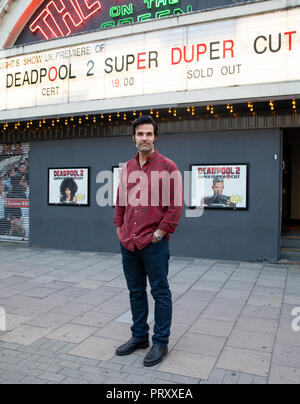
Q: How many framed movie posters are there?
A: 3